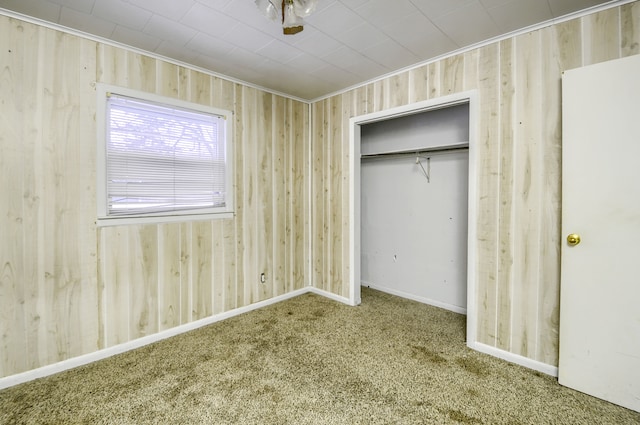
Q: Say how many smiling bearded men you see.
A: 0